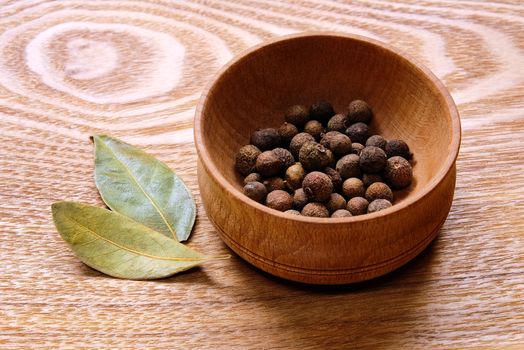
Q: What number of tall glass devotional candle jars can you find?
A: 0